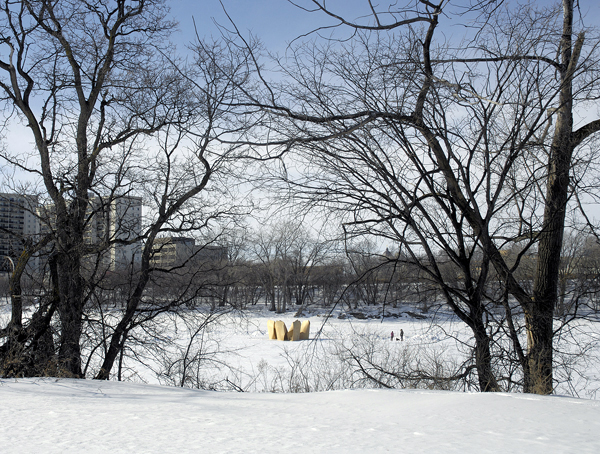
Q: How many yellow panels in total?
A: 4